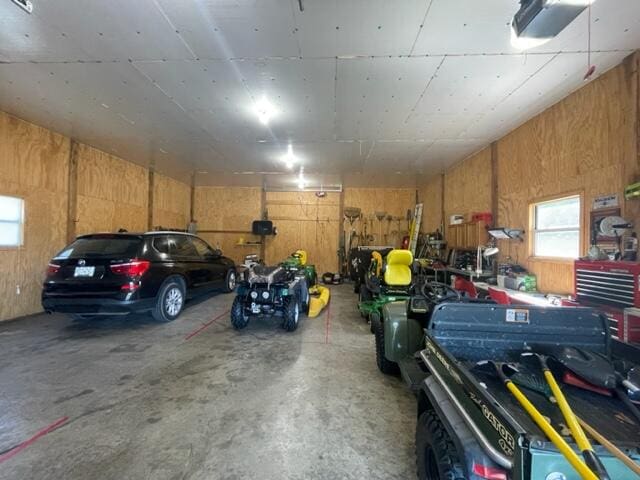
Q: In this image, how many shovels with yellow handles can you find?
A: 2